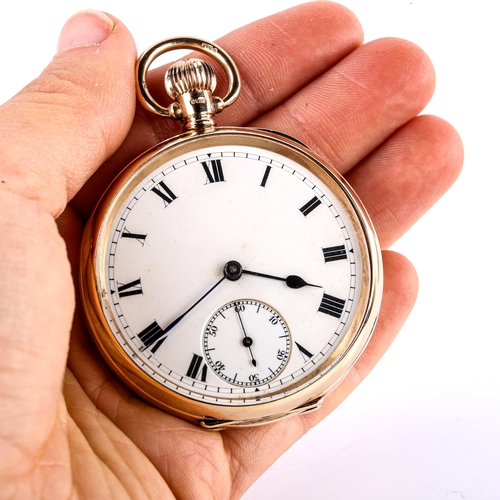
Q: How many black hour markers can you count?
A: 11